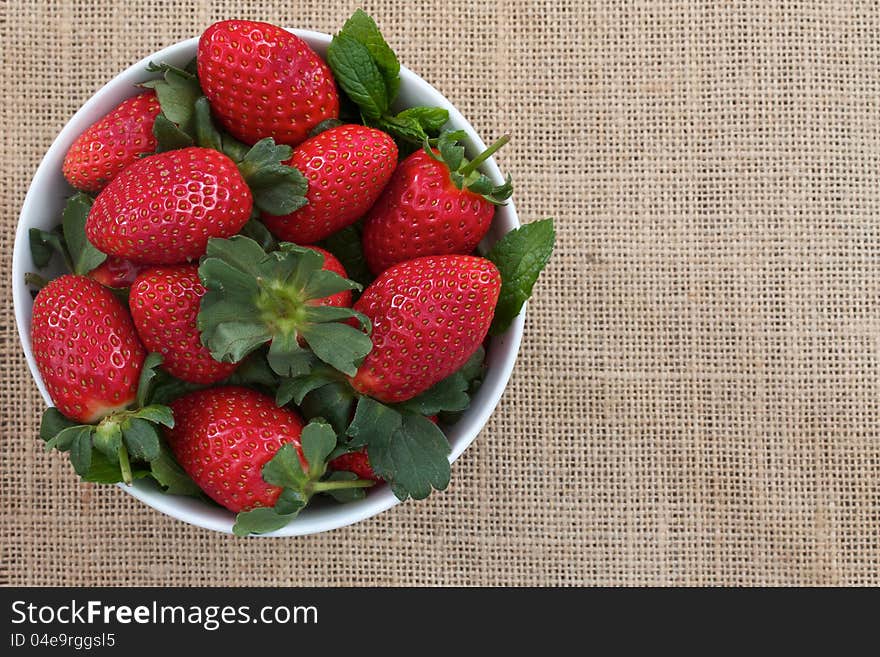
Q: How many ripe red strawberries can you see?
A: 12